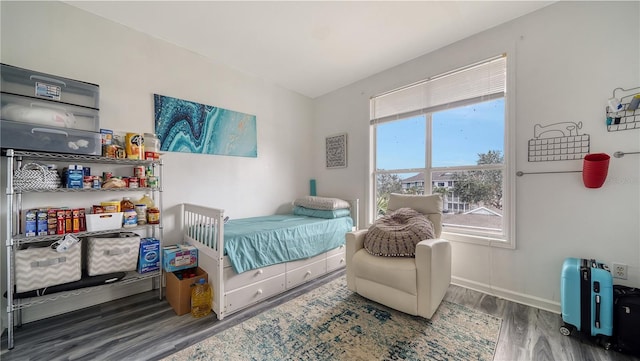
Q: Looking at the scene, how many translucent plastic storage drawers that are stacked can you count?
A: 3